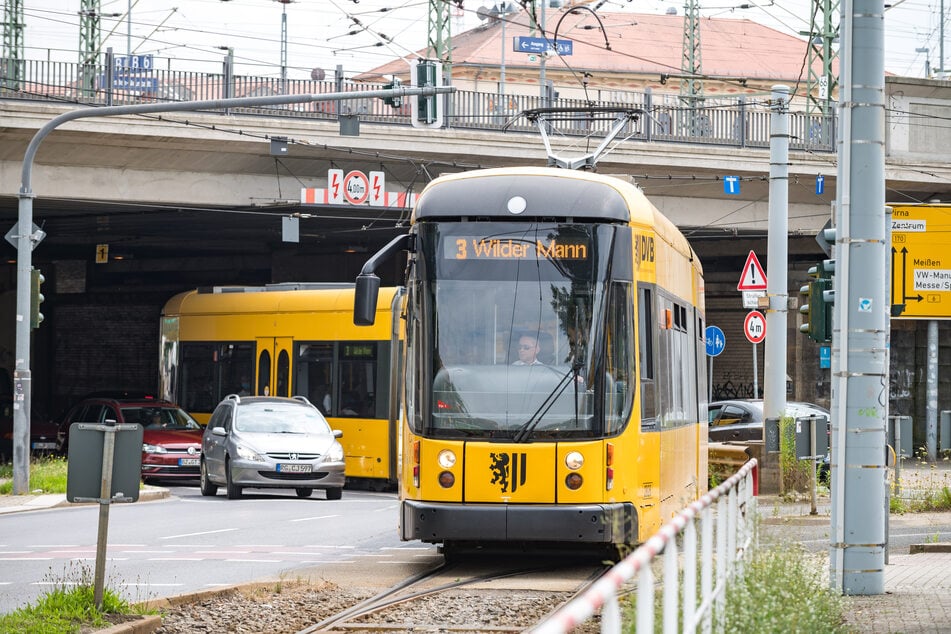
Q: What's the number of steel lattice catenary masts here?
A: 5